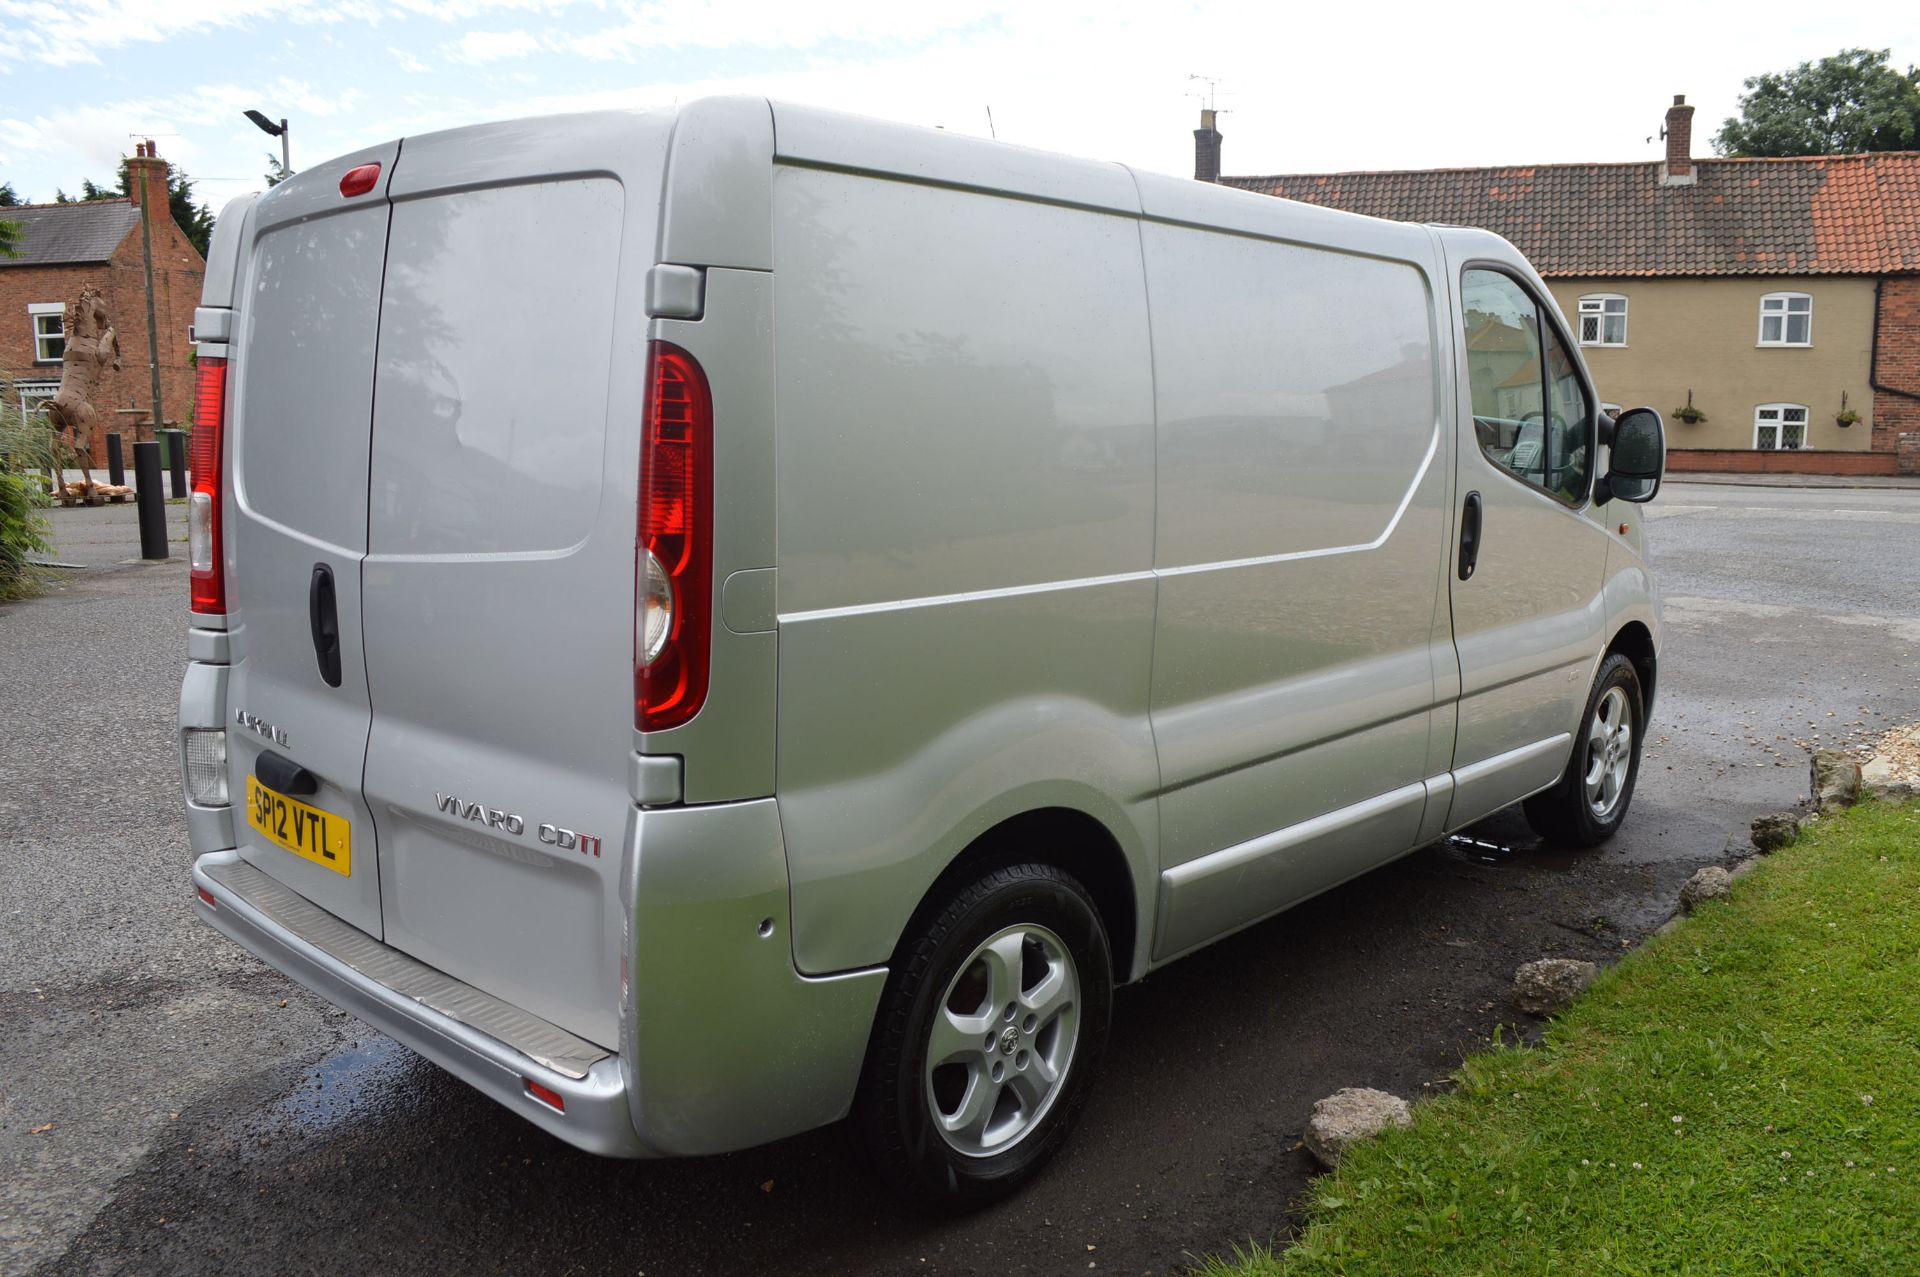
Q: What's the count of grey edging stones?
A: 5